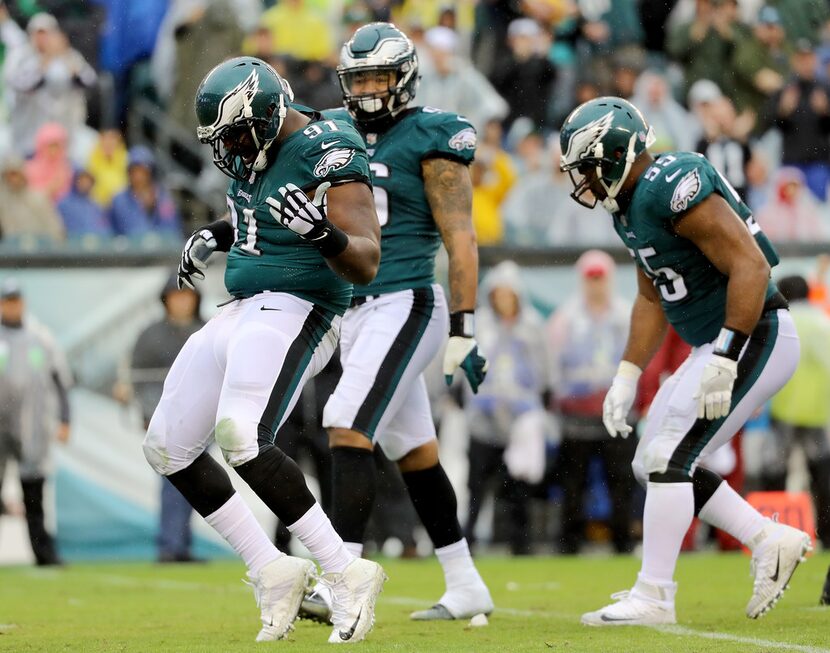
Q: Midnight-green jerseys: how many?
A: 3